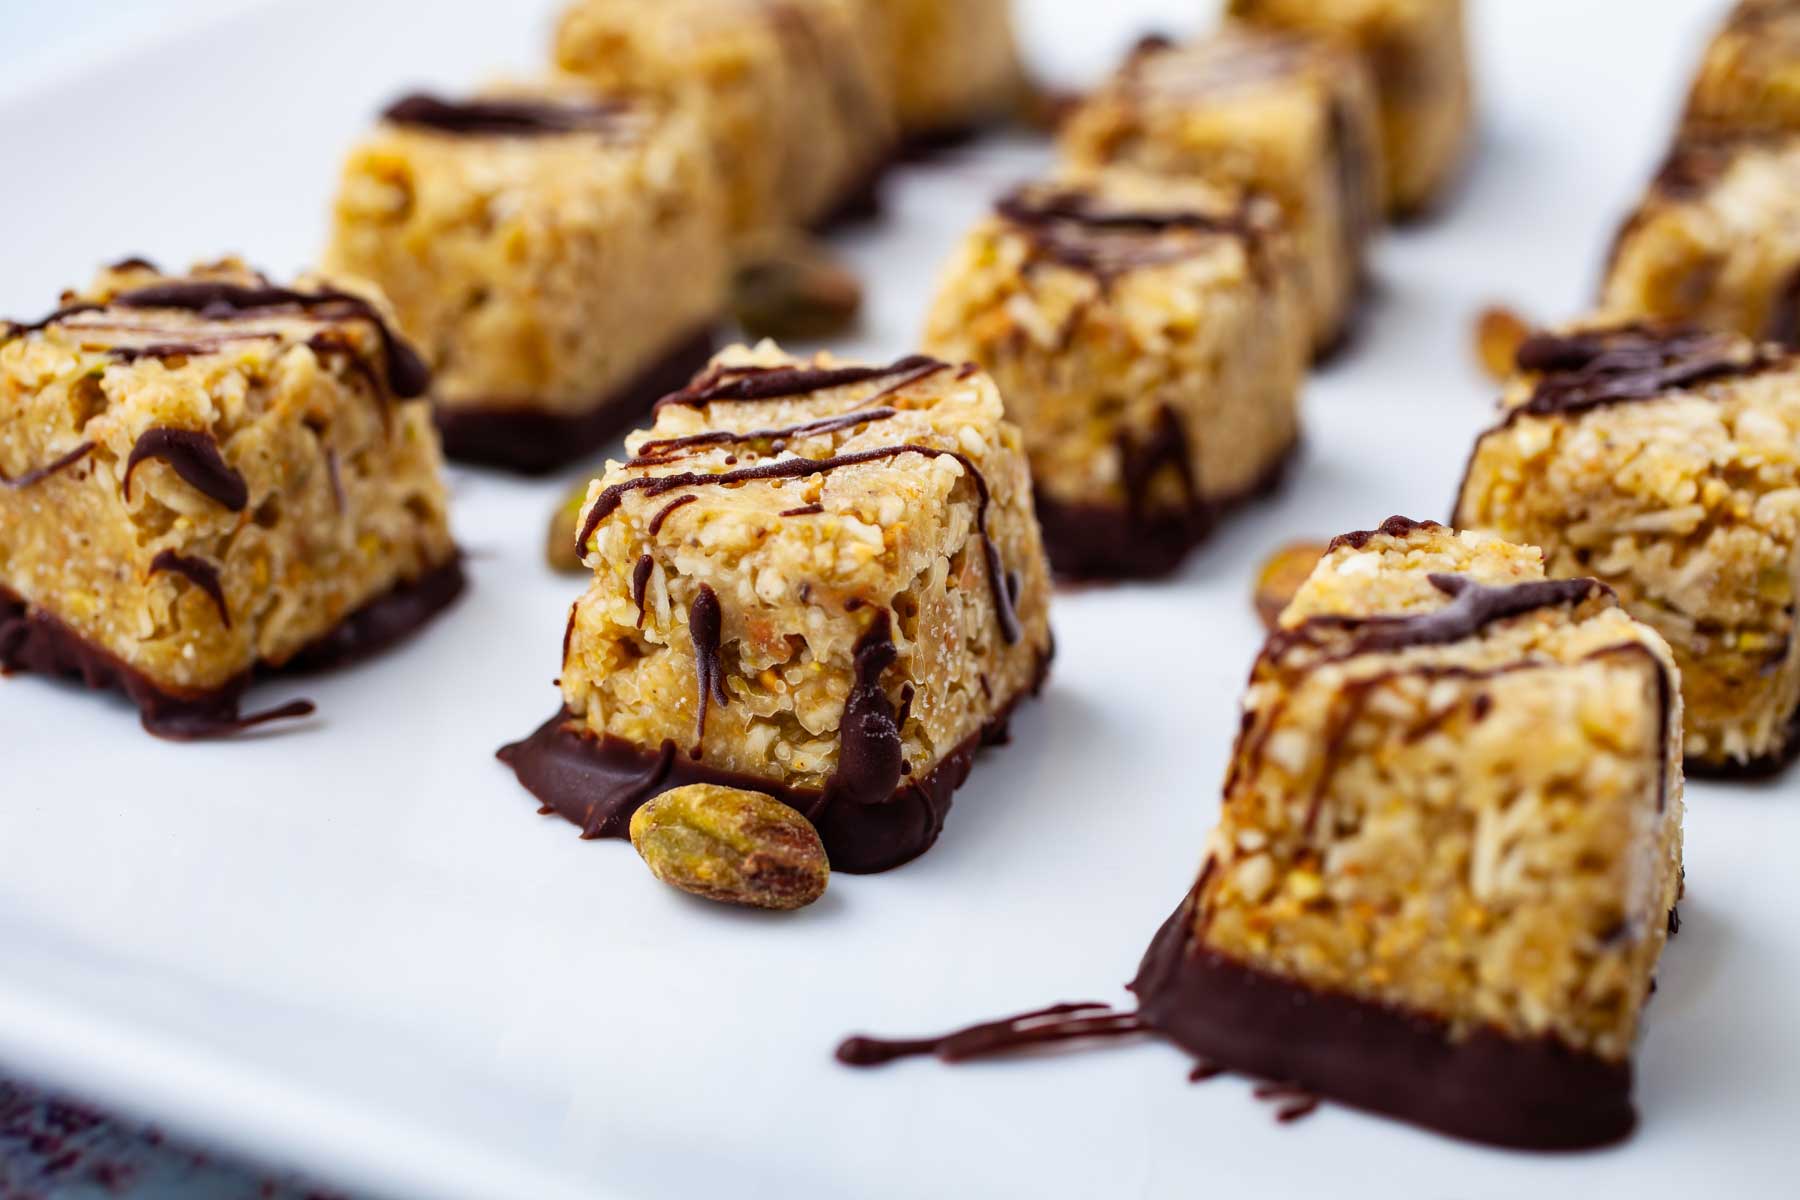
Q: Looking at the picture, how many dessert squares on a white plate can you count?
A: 12